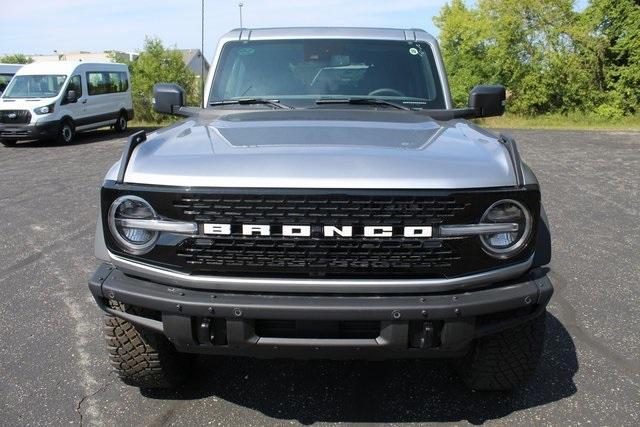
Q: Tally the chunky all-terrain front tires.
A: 2